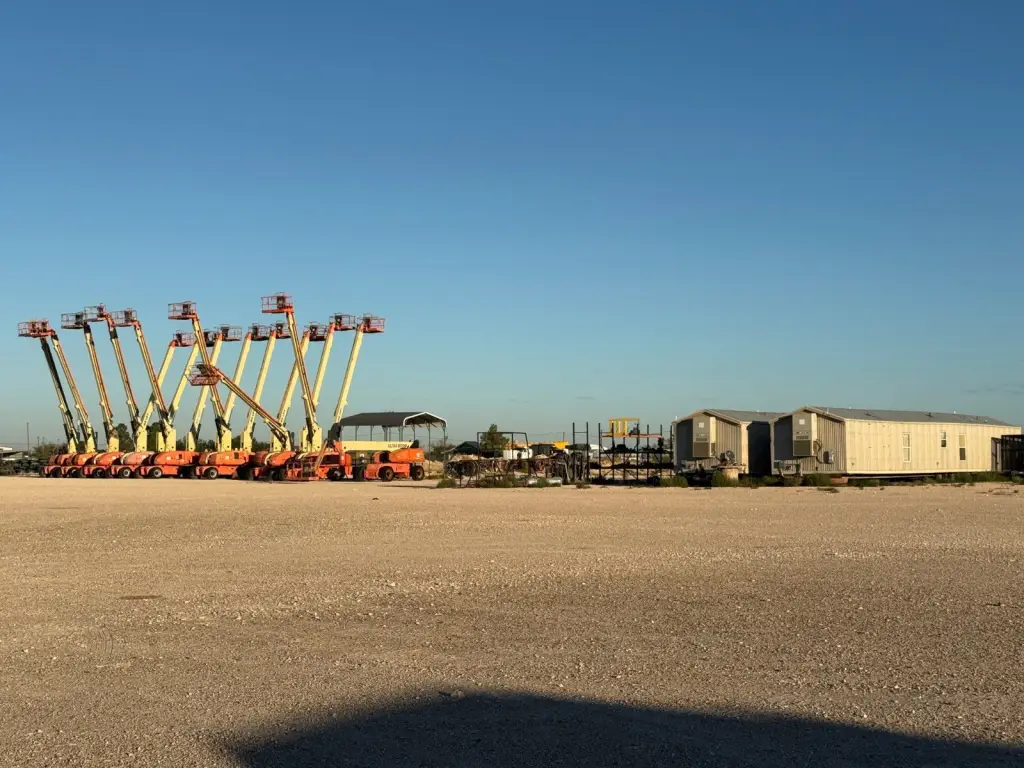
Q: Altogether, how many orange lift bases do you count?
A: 9